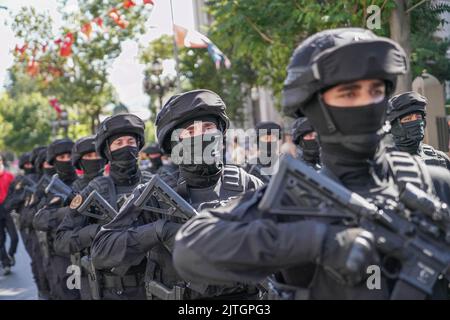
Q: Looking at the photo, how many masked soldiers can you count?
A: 12